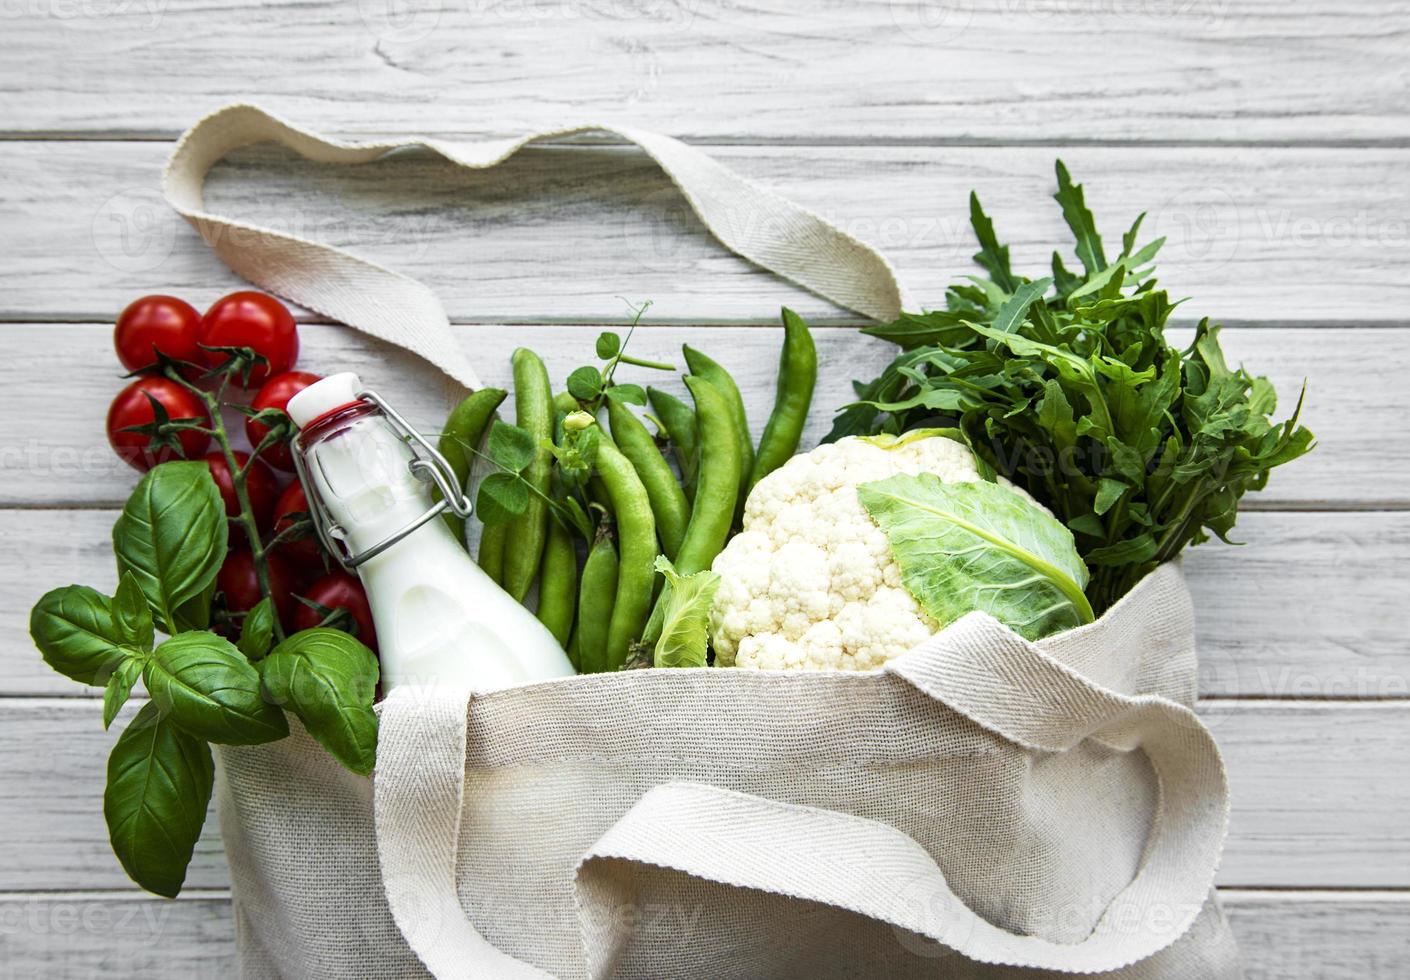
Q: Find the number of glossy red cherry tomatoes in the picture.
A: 8